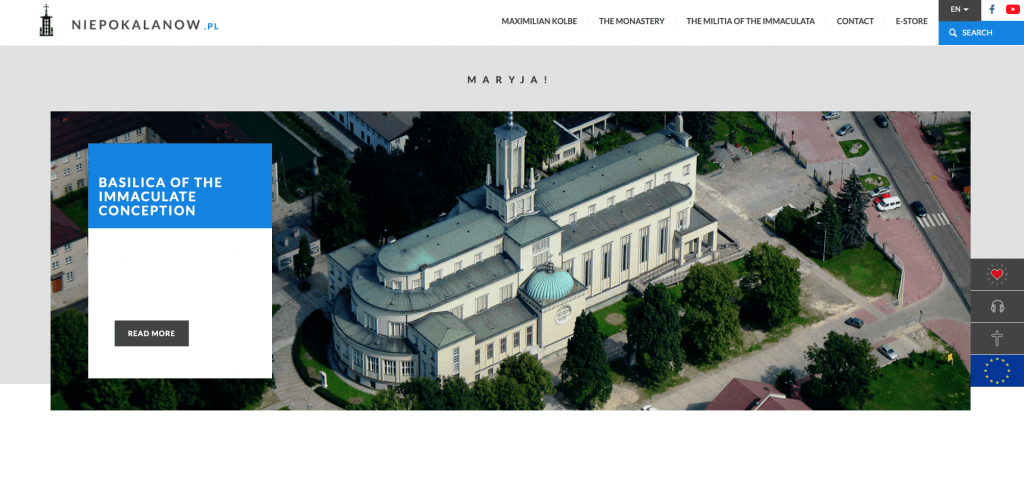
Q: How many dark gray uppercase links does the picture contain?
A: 5